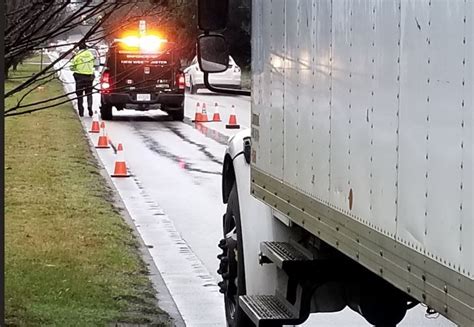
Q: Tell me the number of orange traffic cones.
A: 7